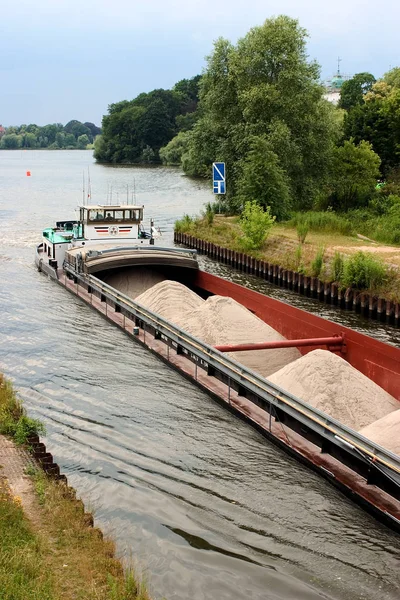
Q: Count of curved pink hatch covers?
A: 0